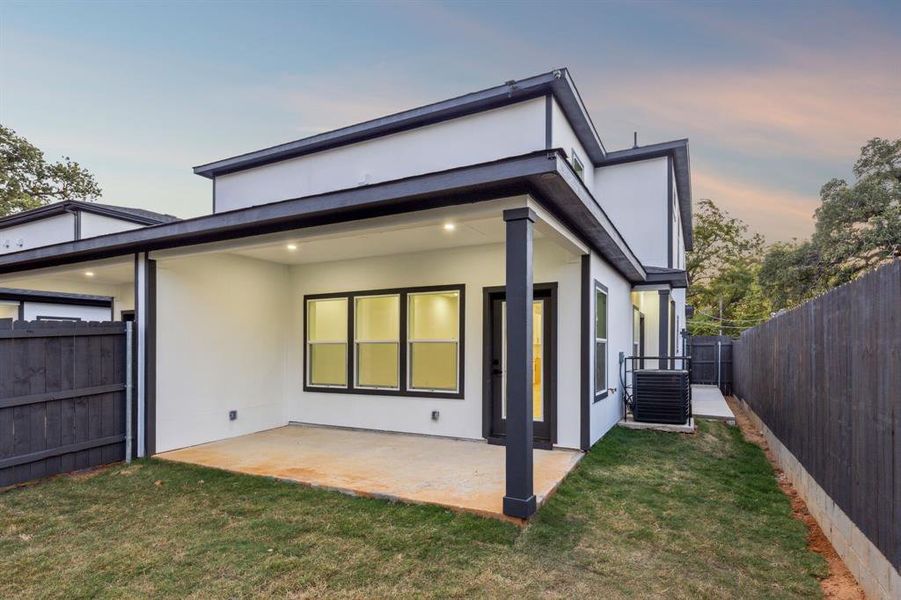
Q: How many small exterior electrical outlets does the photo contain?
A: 2